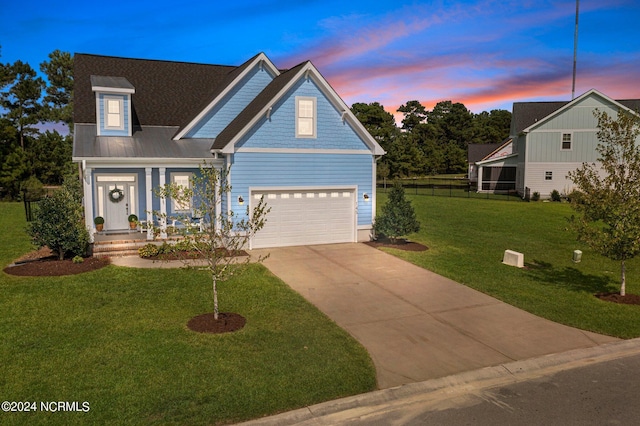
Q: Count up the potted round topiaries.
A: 2